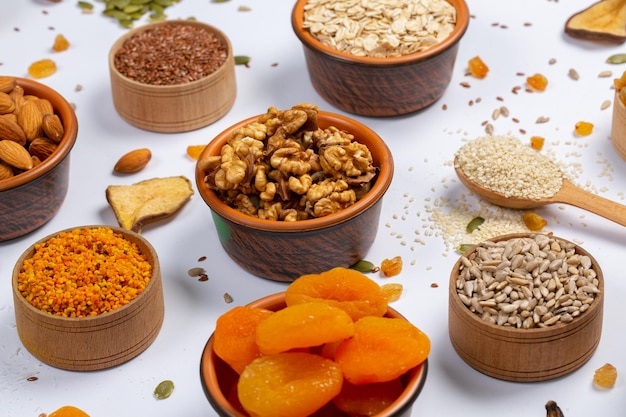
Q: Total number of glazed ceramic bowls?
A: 4